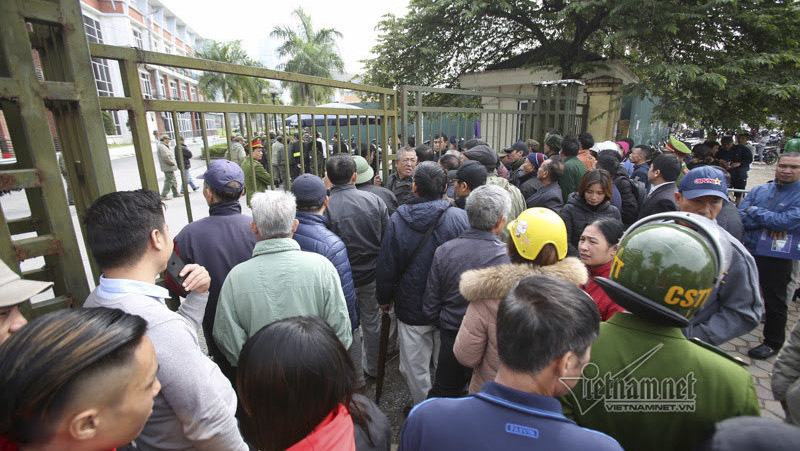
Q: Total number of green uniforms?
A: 3